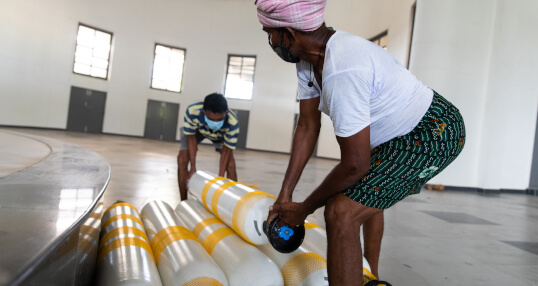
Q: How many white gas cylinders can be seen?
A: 6